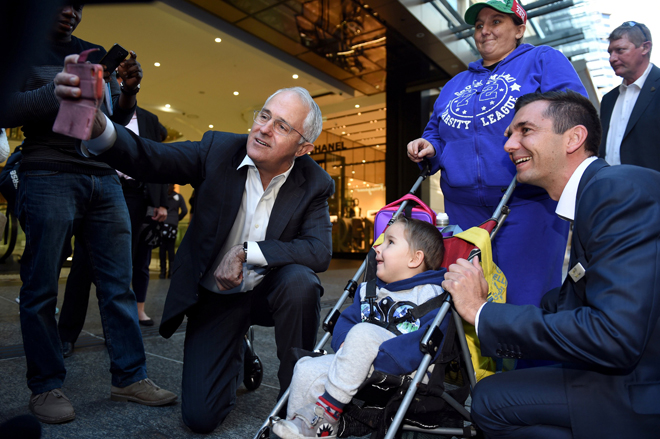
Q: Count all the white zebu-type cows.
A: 0